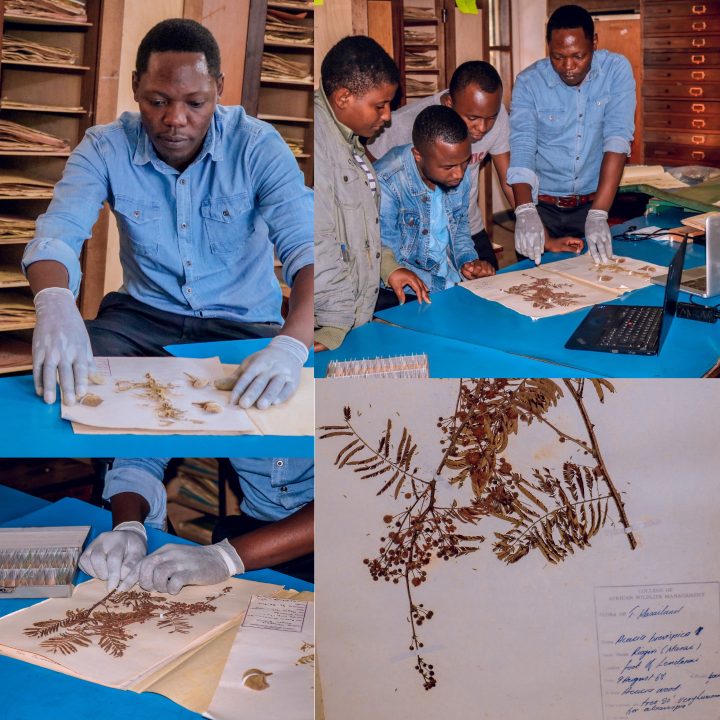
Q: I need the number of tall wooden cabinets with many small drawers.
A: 1